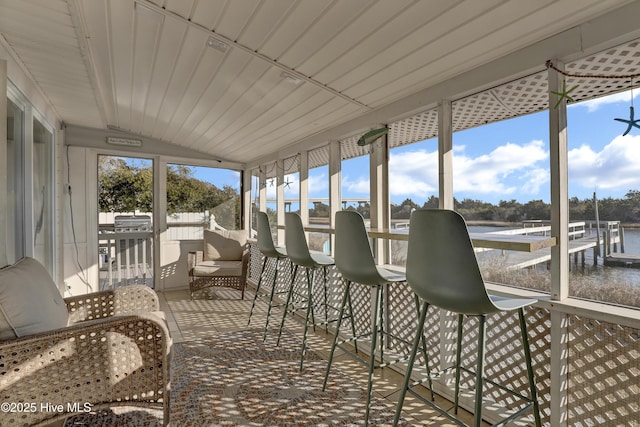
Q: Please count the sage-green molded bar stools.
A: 4